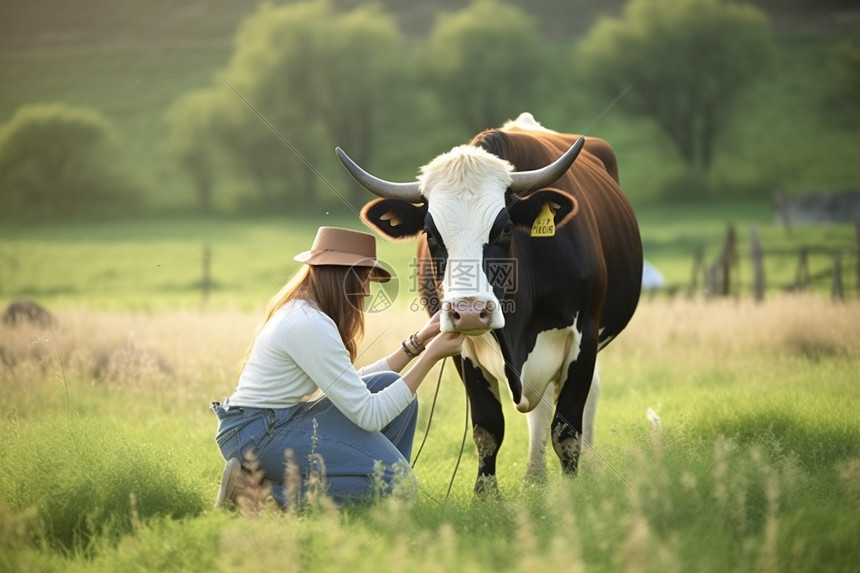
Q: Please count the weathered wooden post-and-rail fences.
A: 1